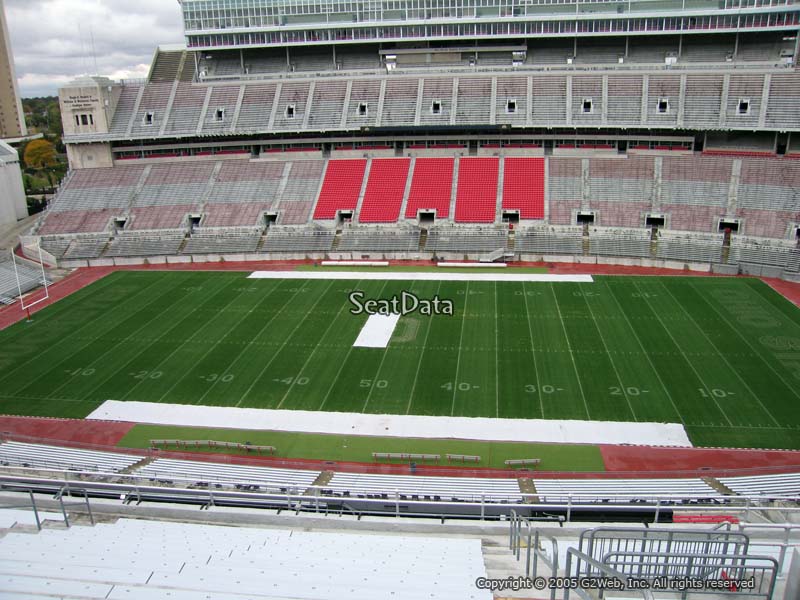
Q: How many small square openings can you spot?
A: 9